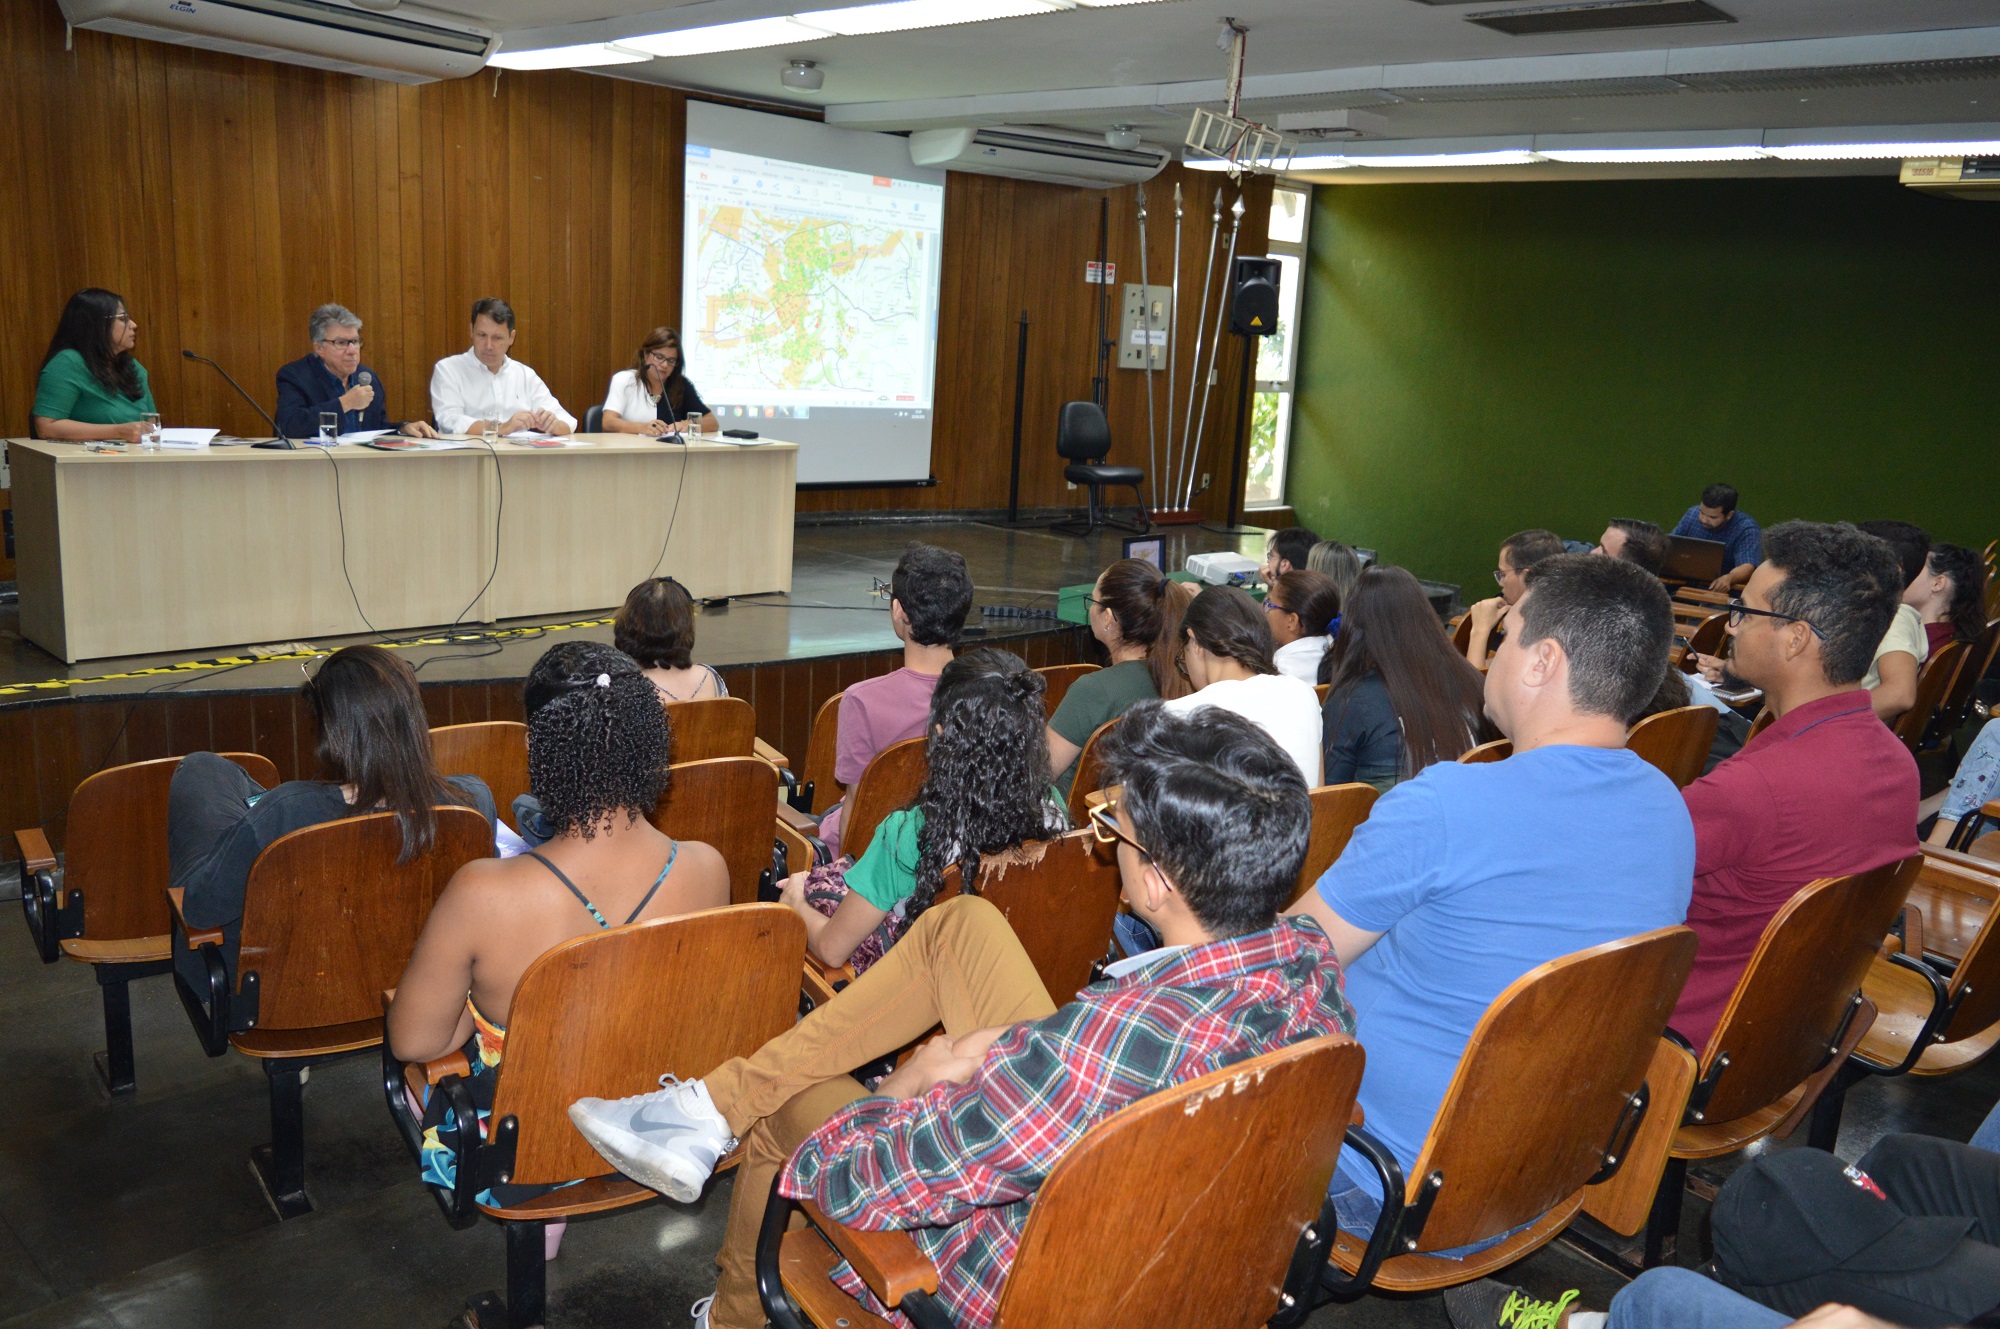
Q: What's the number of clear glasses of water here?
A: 4